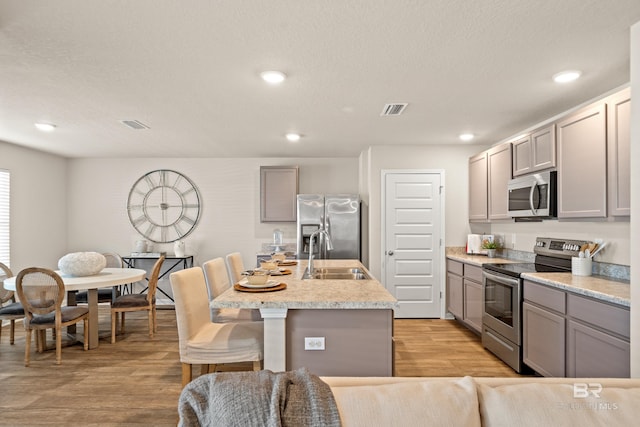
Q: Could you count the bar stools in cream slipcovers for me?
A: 3